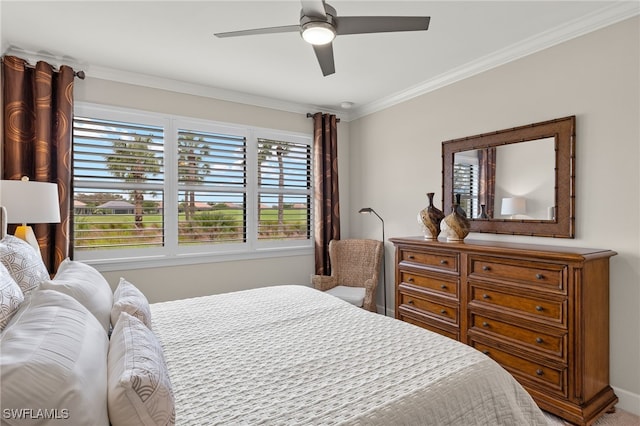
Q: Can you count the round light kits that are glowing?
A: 1